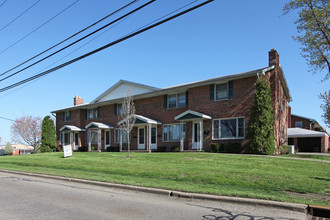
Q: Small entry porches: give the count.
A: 4